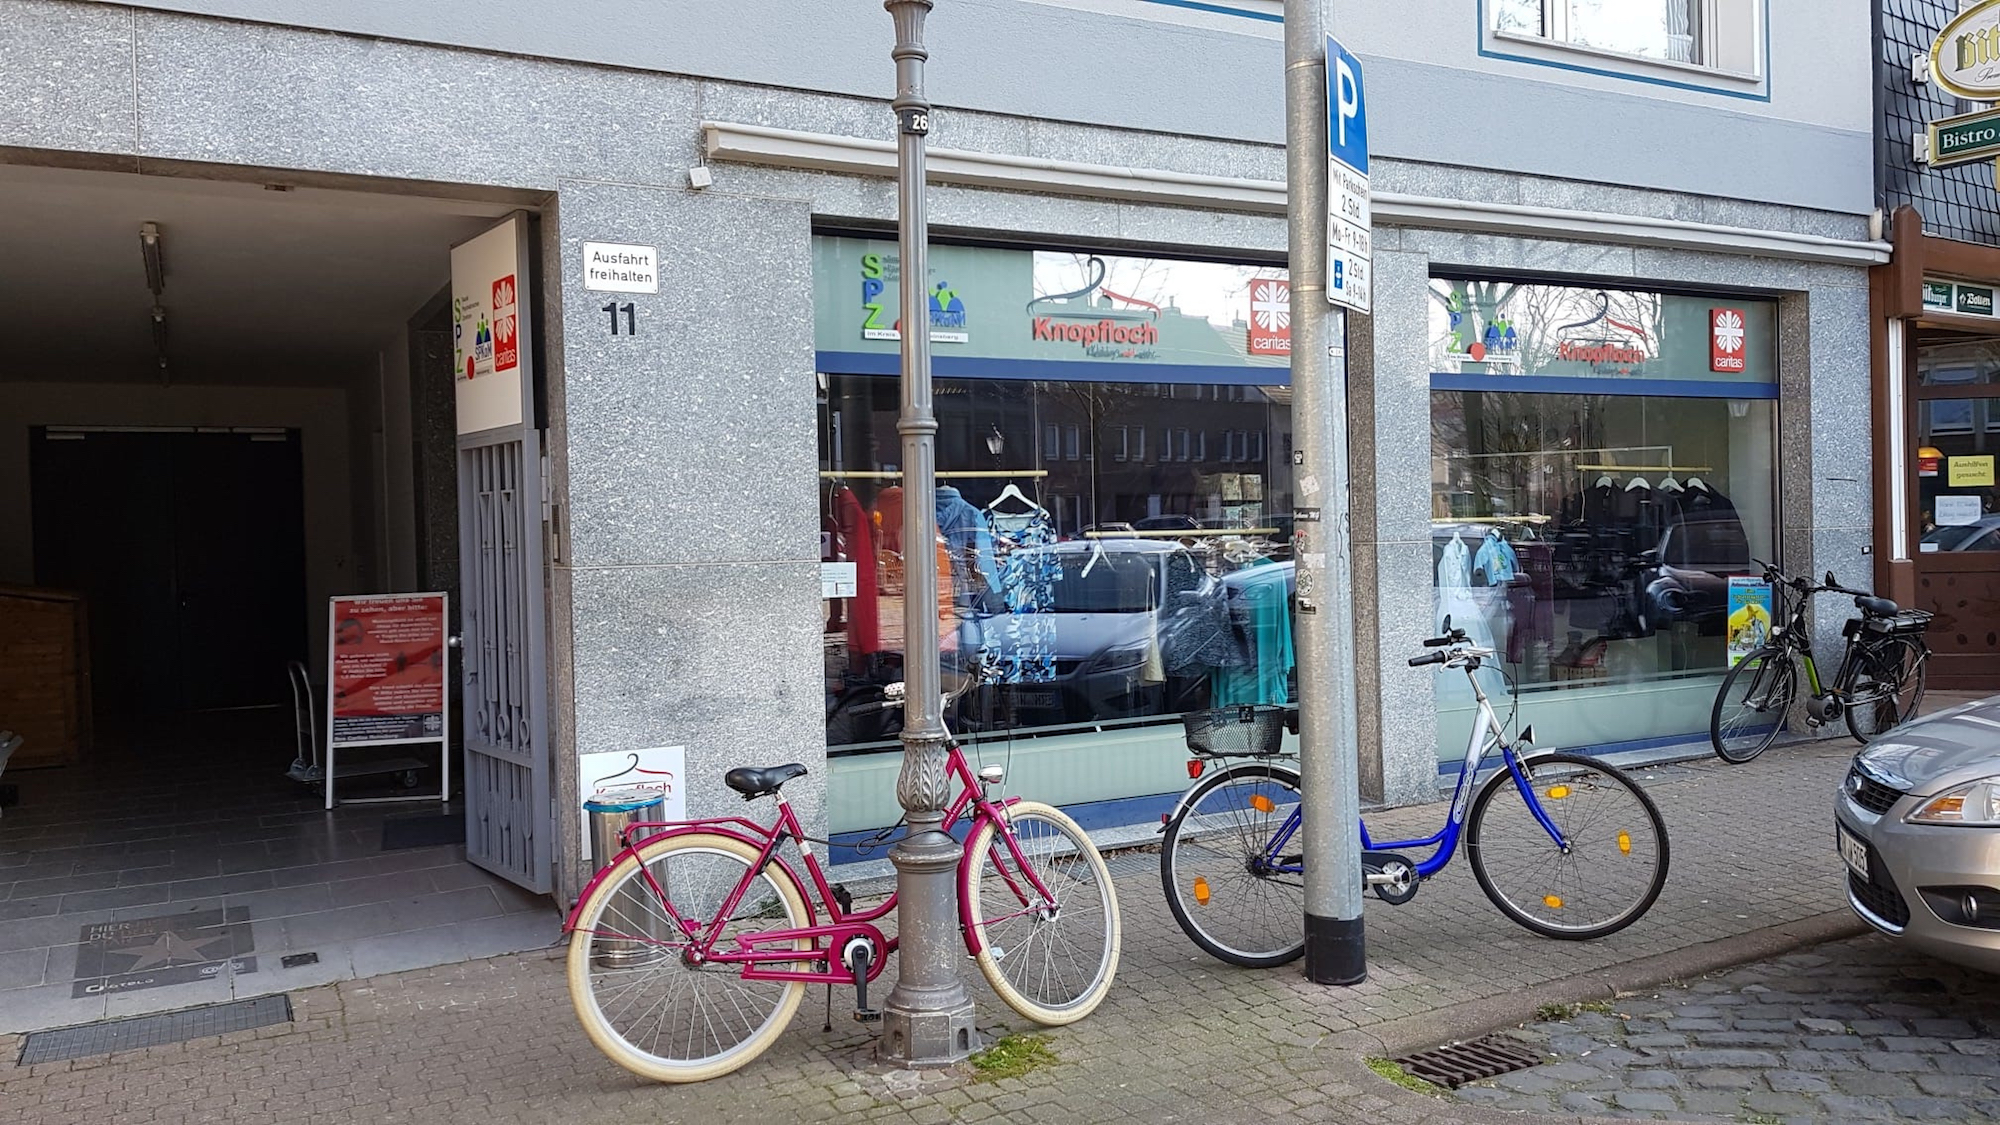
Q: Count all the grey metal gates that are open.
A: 1